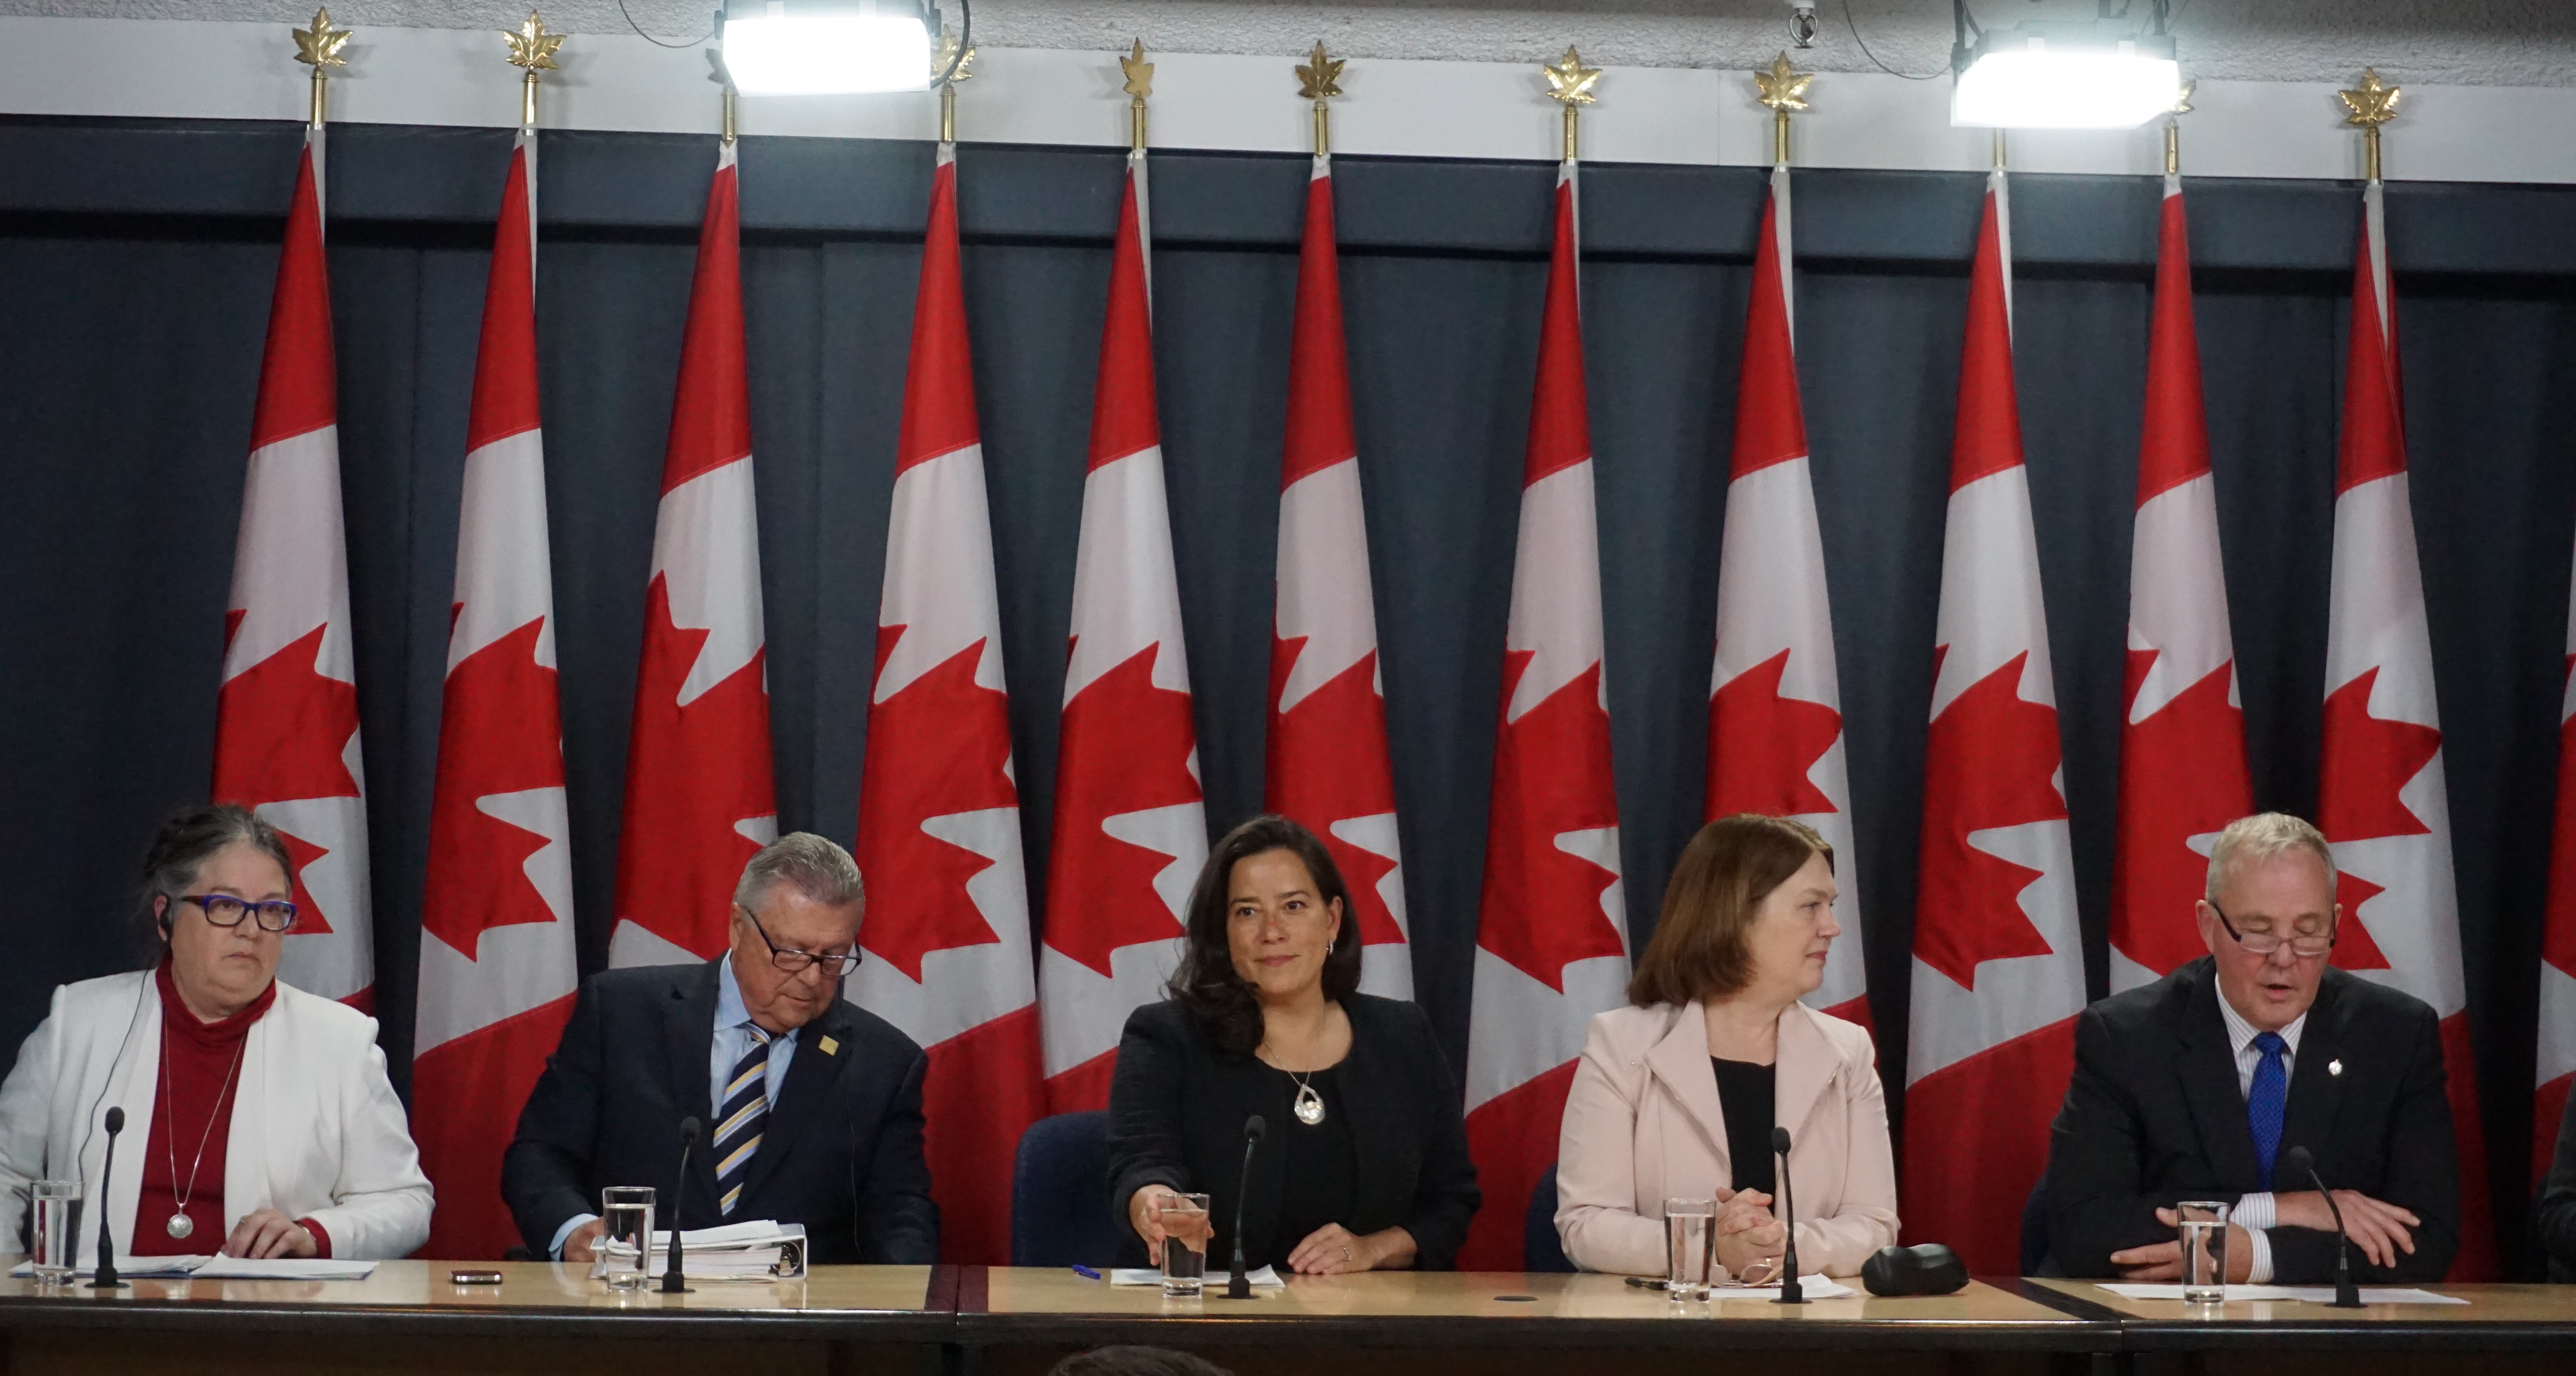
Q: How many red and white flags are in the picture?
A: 12